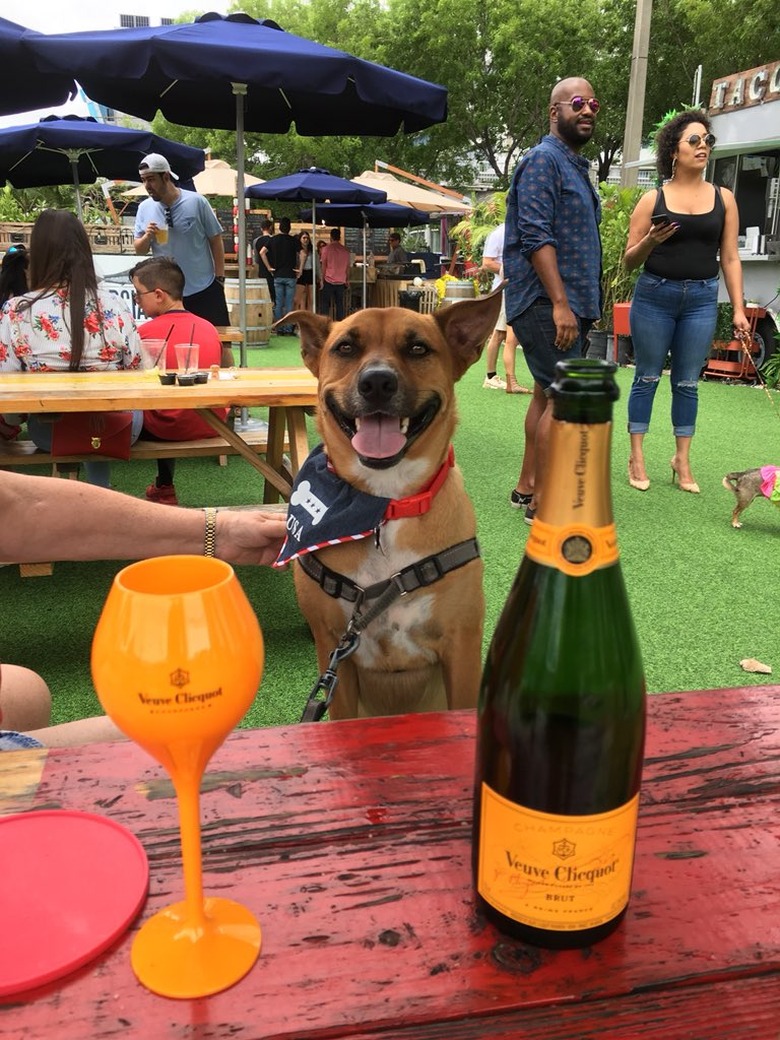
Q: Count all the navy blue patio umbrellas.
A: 5